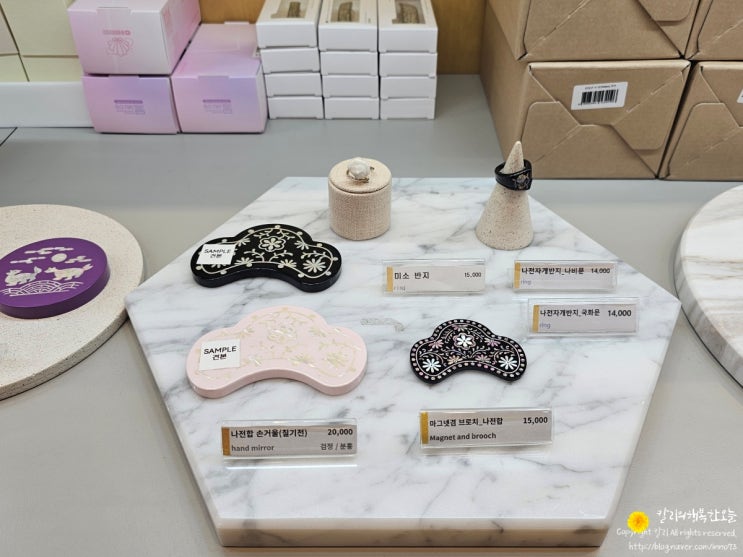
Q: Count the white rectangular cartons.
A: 12